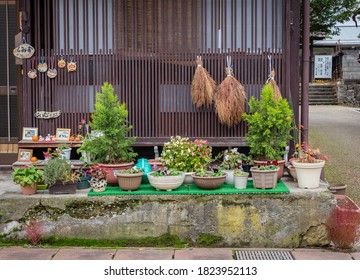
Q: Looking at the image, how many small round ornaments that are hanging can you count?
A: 5